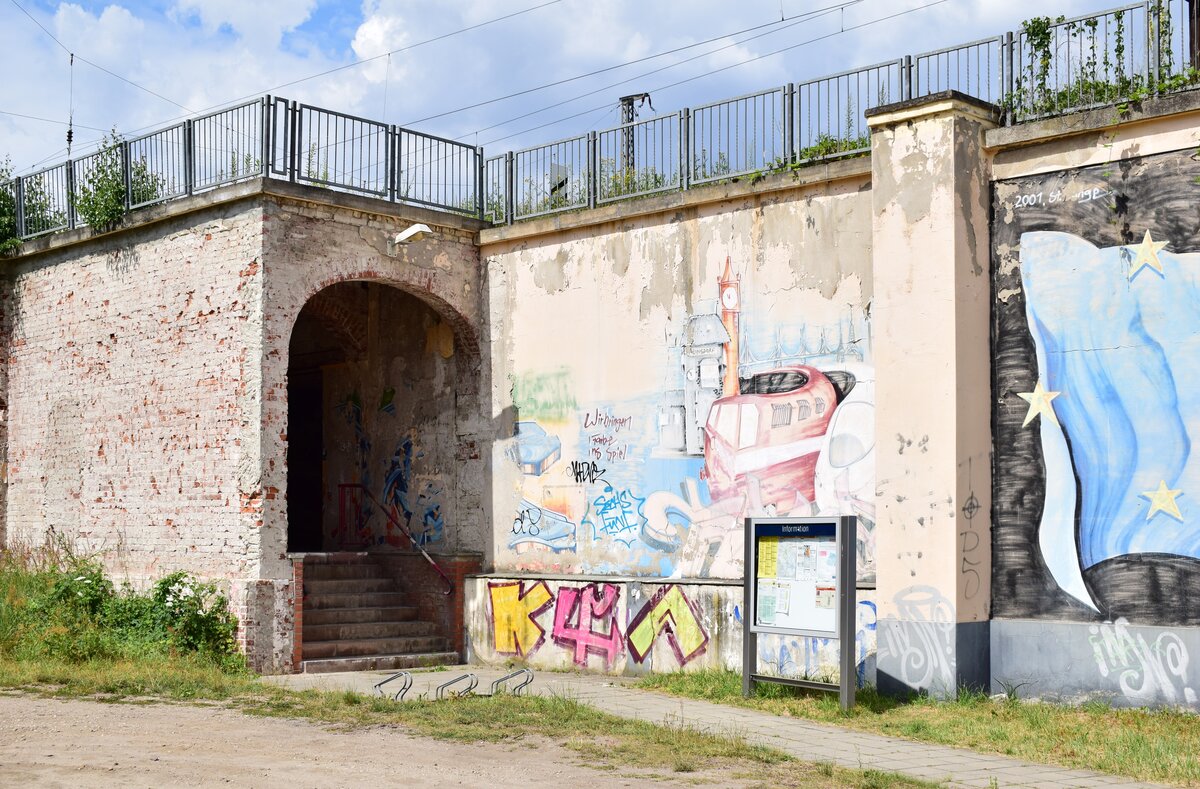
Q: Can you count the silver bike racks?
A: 3